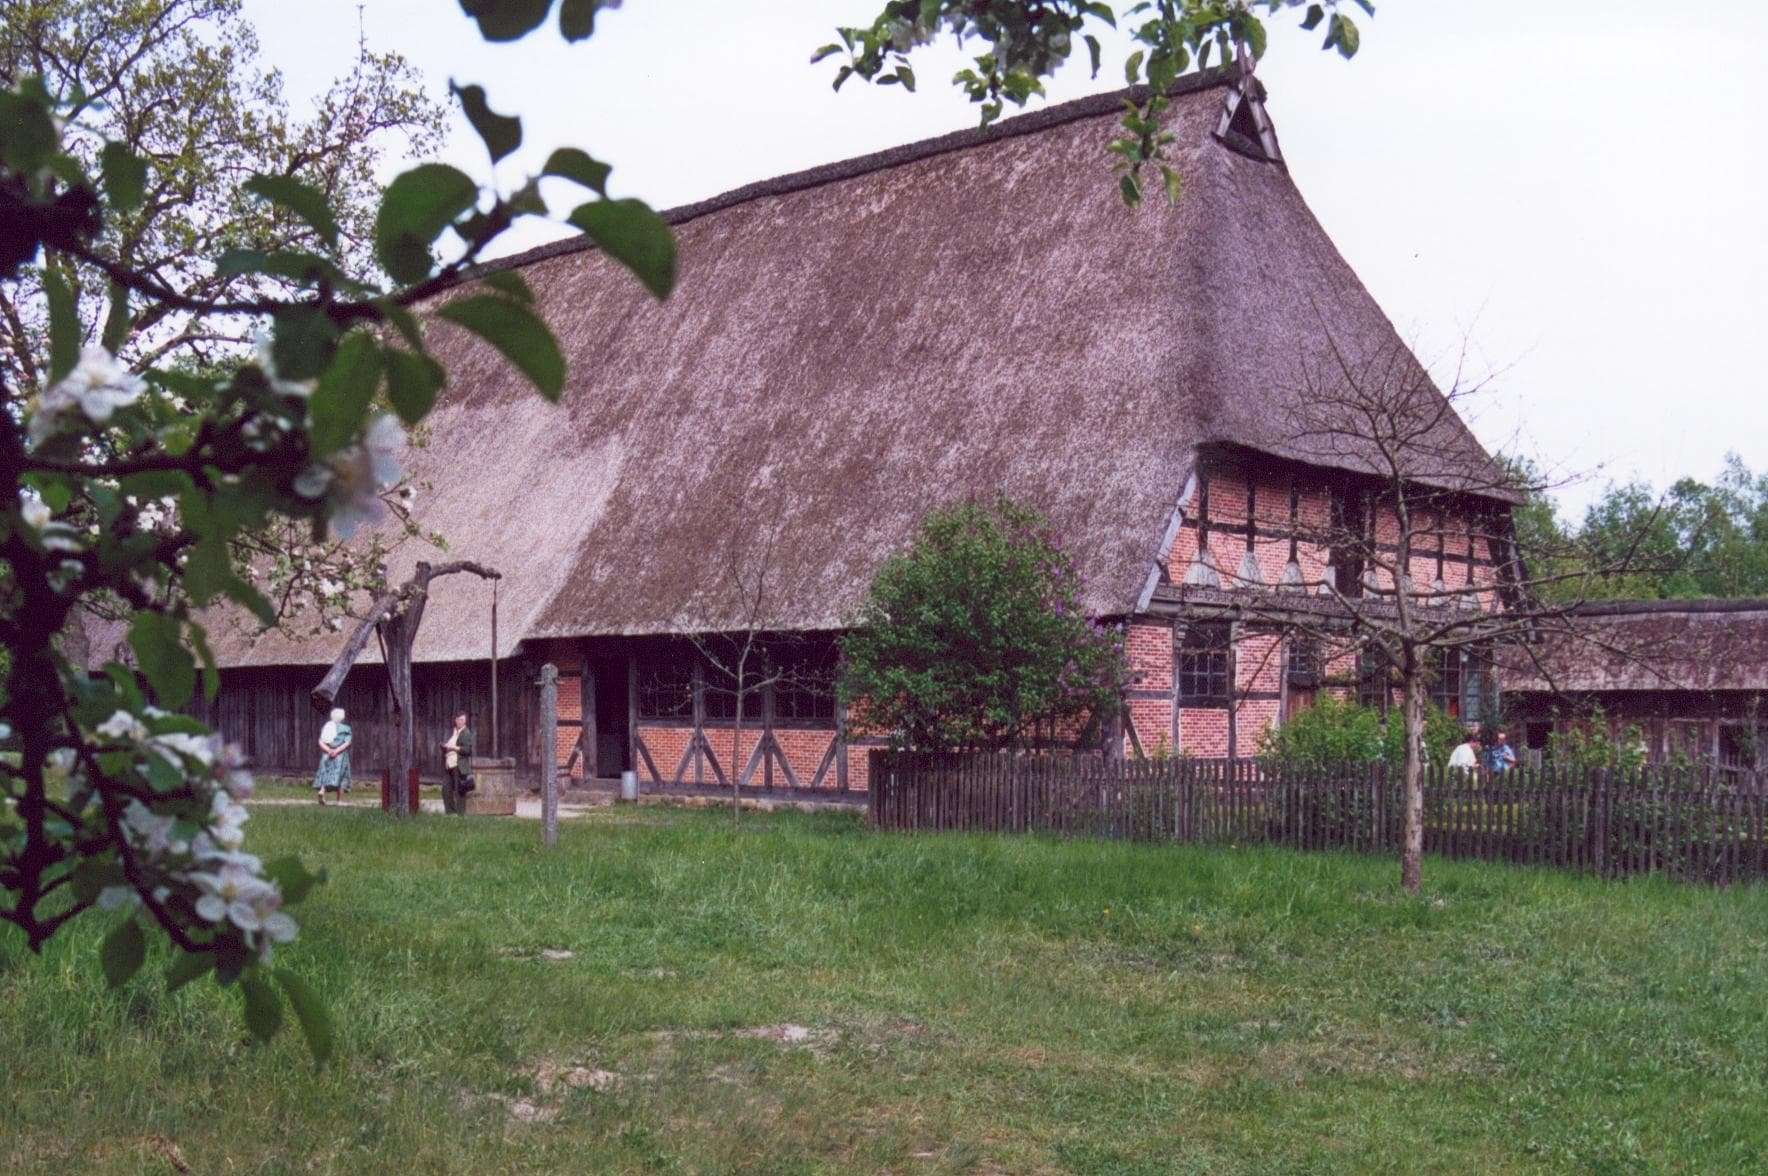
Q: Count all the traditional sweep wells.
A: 1